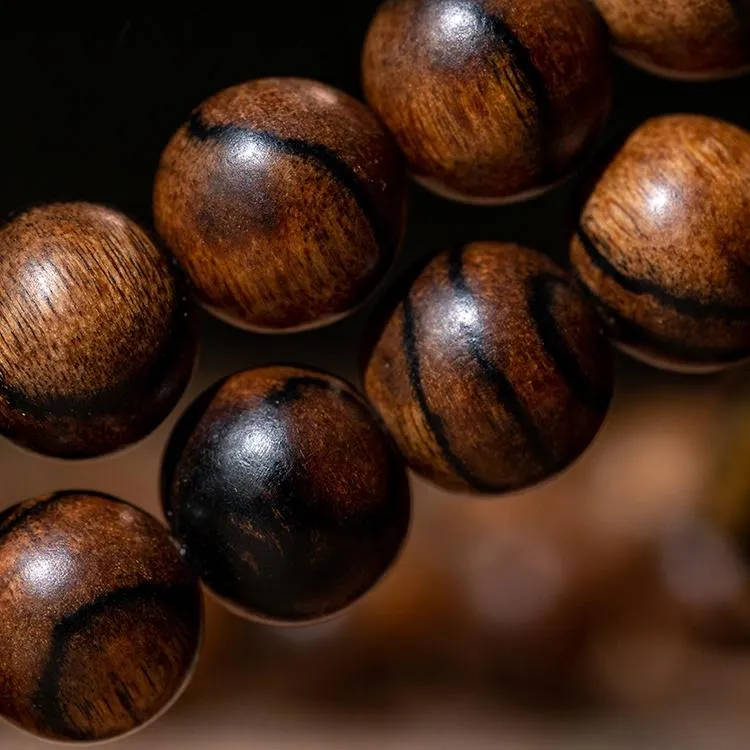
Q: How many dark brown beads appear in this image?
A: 8